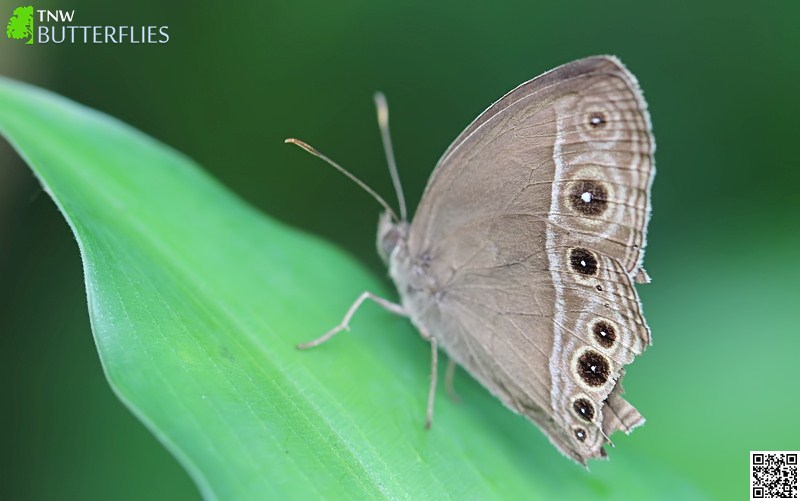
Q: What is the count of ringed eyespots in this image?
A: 7